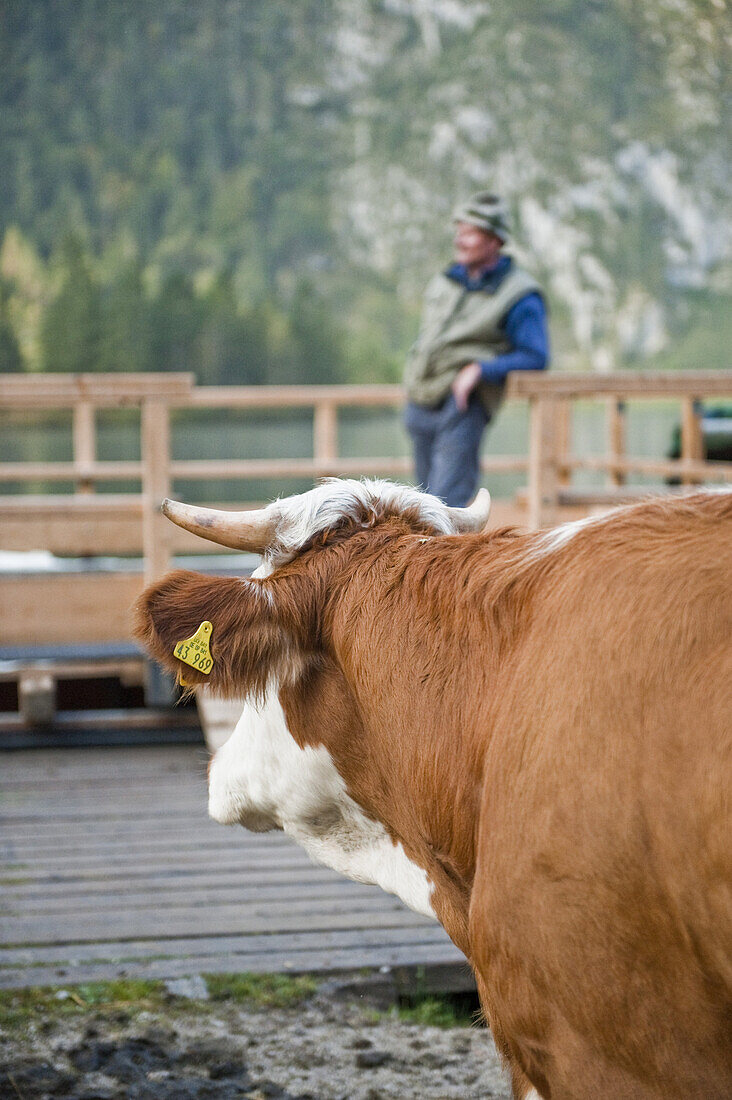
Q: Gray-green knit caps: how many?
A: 1